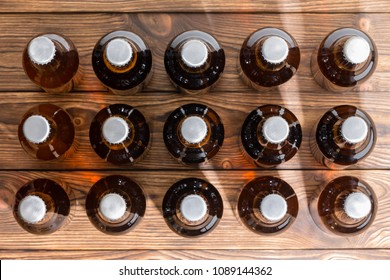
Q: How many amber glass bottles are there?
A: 15